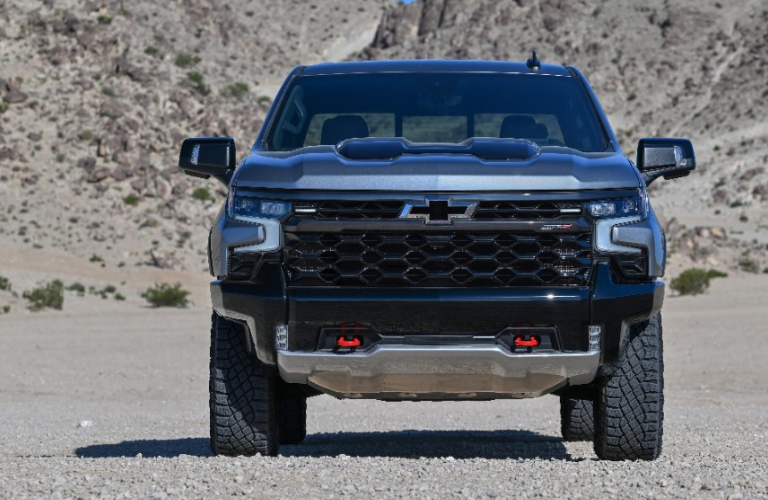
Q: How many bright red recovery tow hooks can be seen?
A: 2